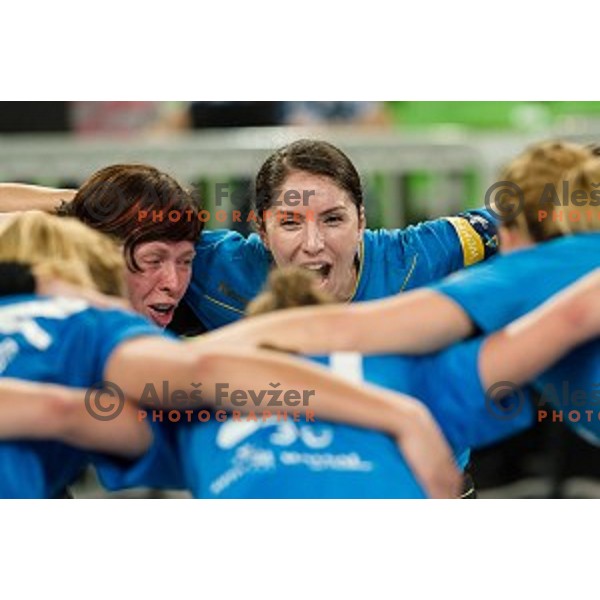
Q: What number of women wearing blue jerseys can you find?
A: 5